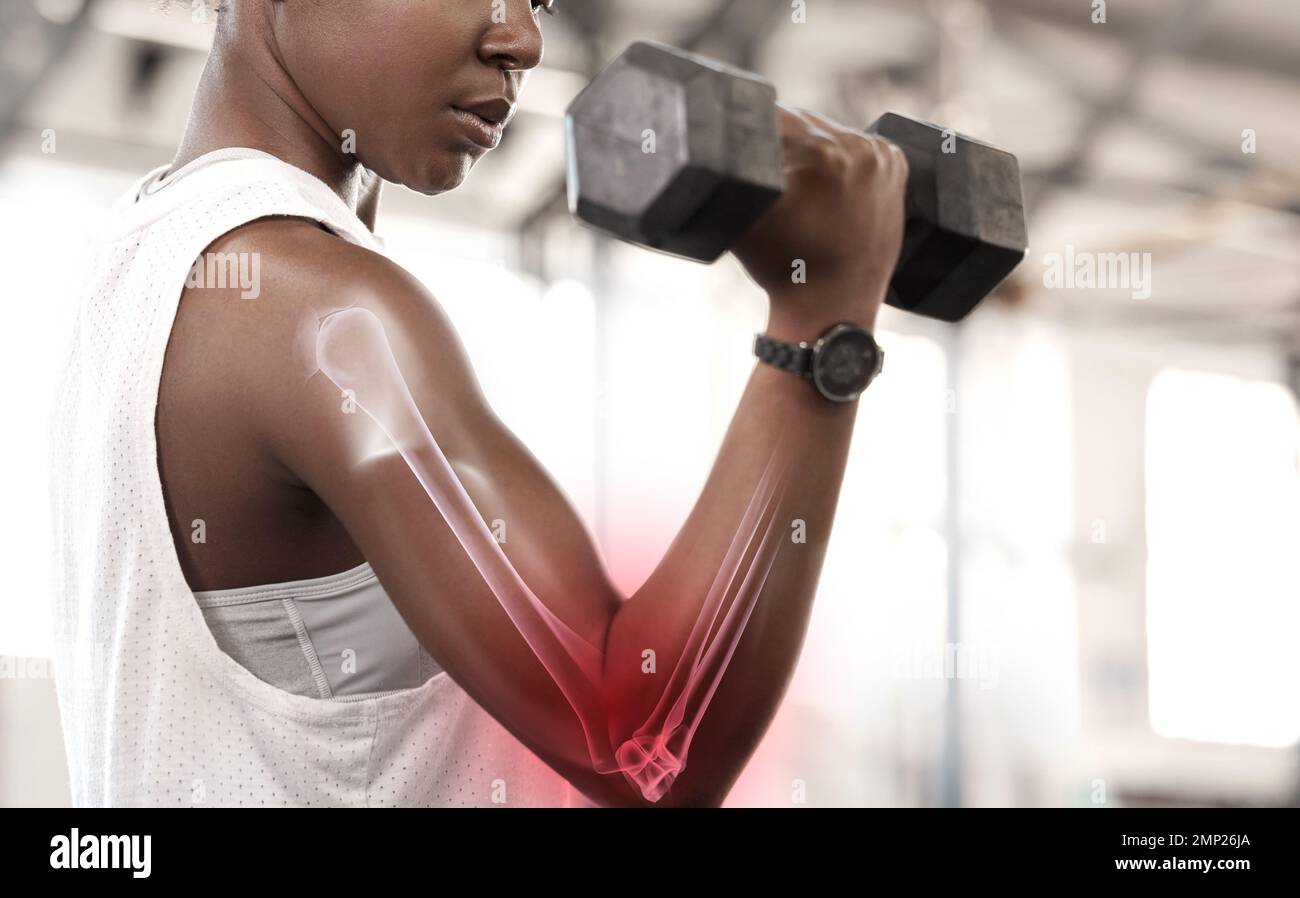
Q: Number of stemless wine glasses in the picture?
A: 0